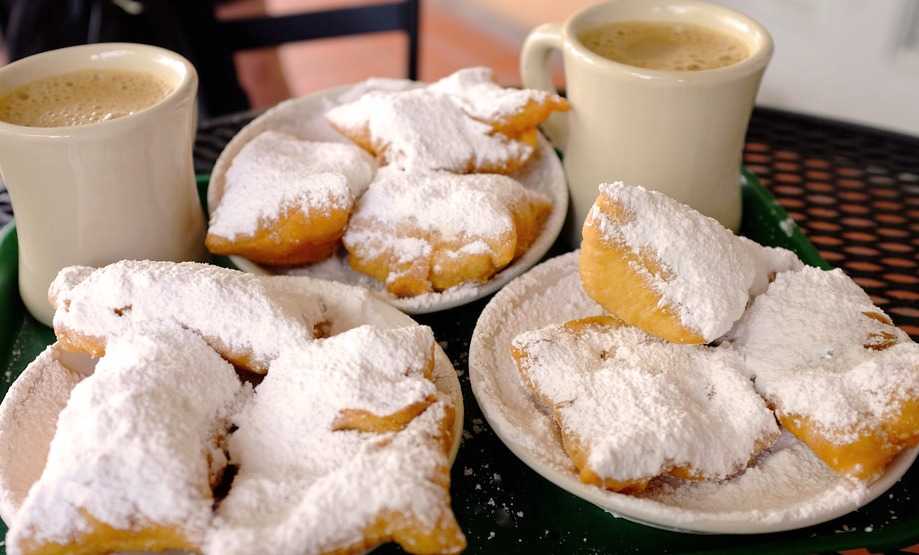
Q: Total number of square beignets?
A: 10